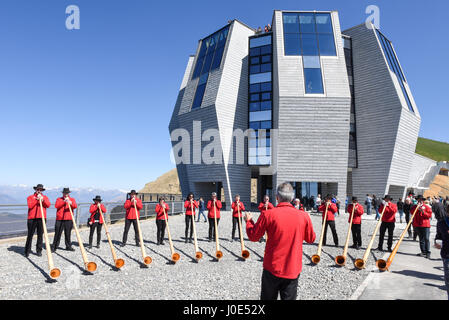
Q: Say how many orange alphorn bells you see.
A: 12